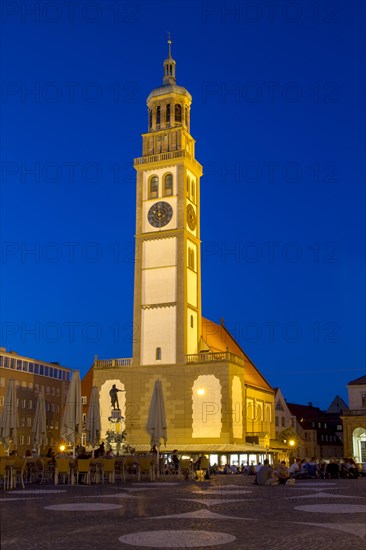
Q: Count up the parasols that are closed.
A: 5